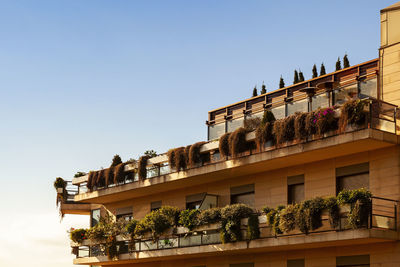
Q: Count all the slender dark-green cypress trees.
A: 9